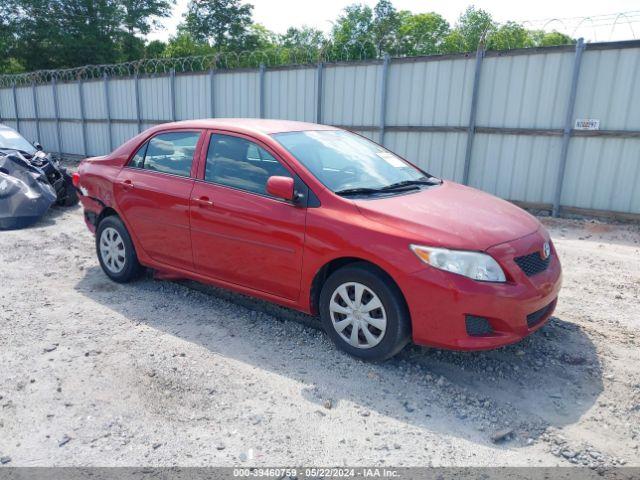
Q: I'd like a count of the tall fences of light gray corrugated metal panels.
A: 1